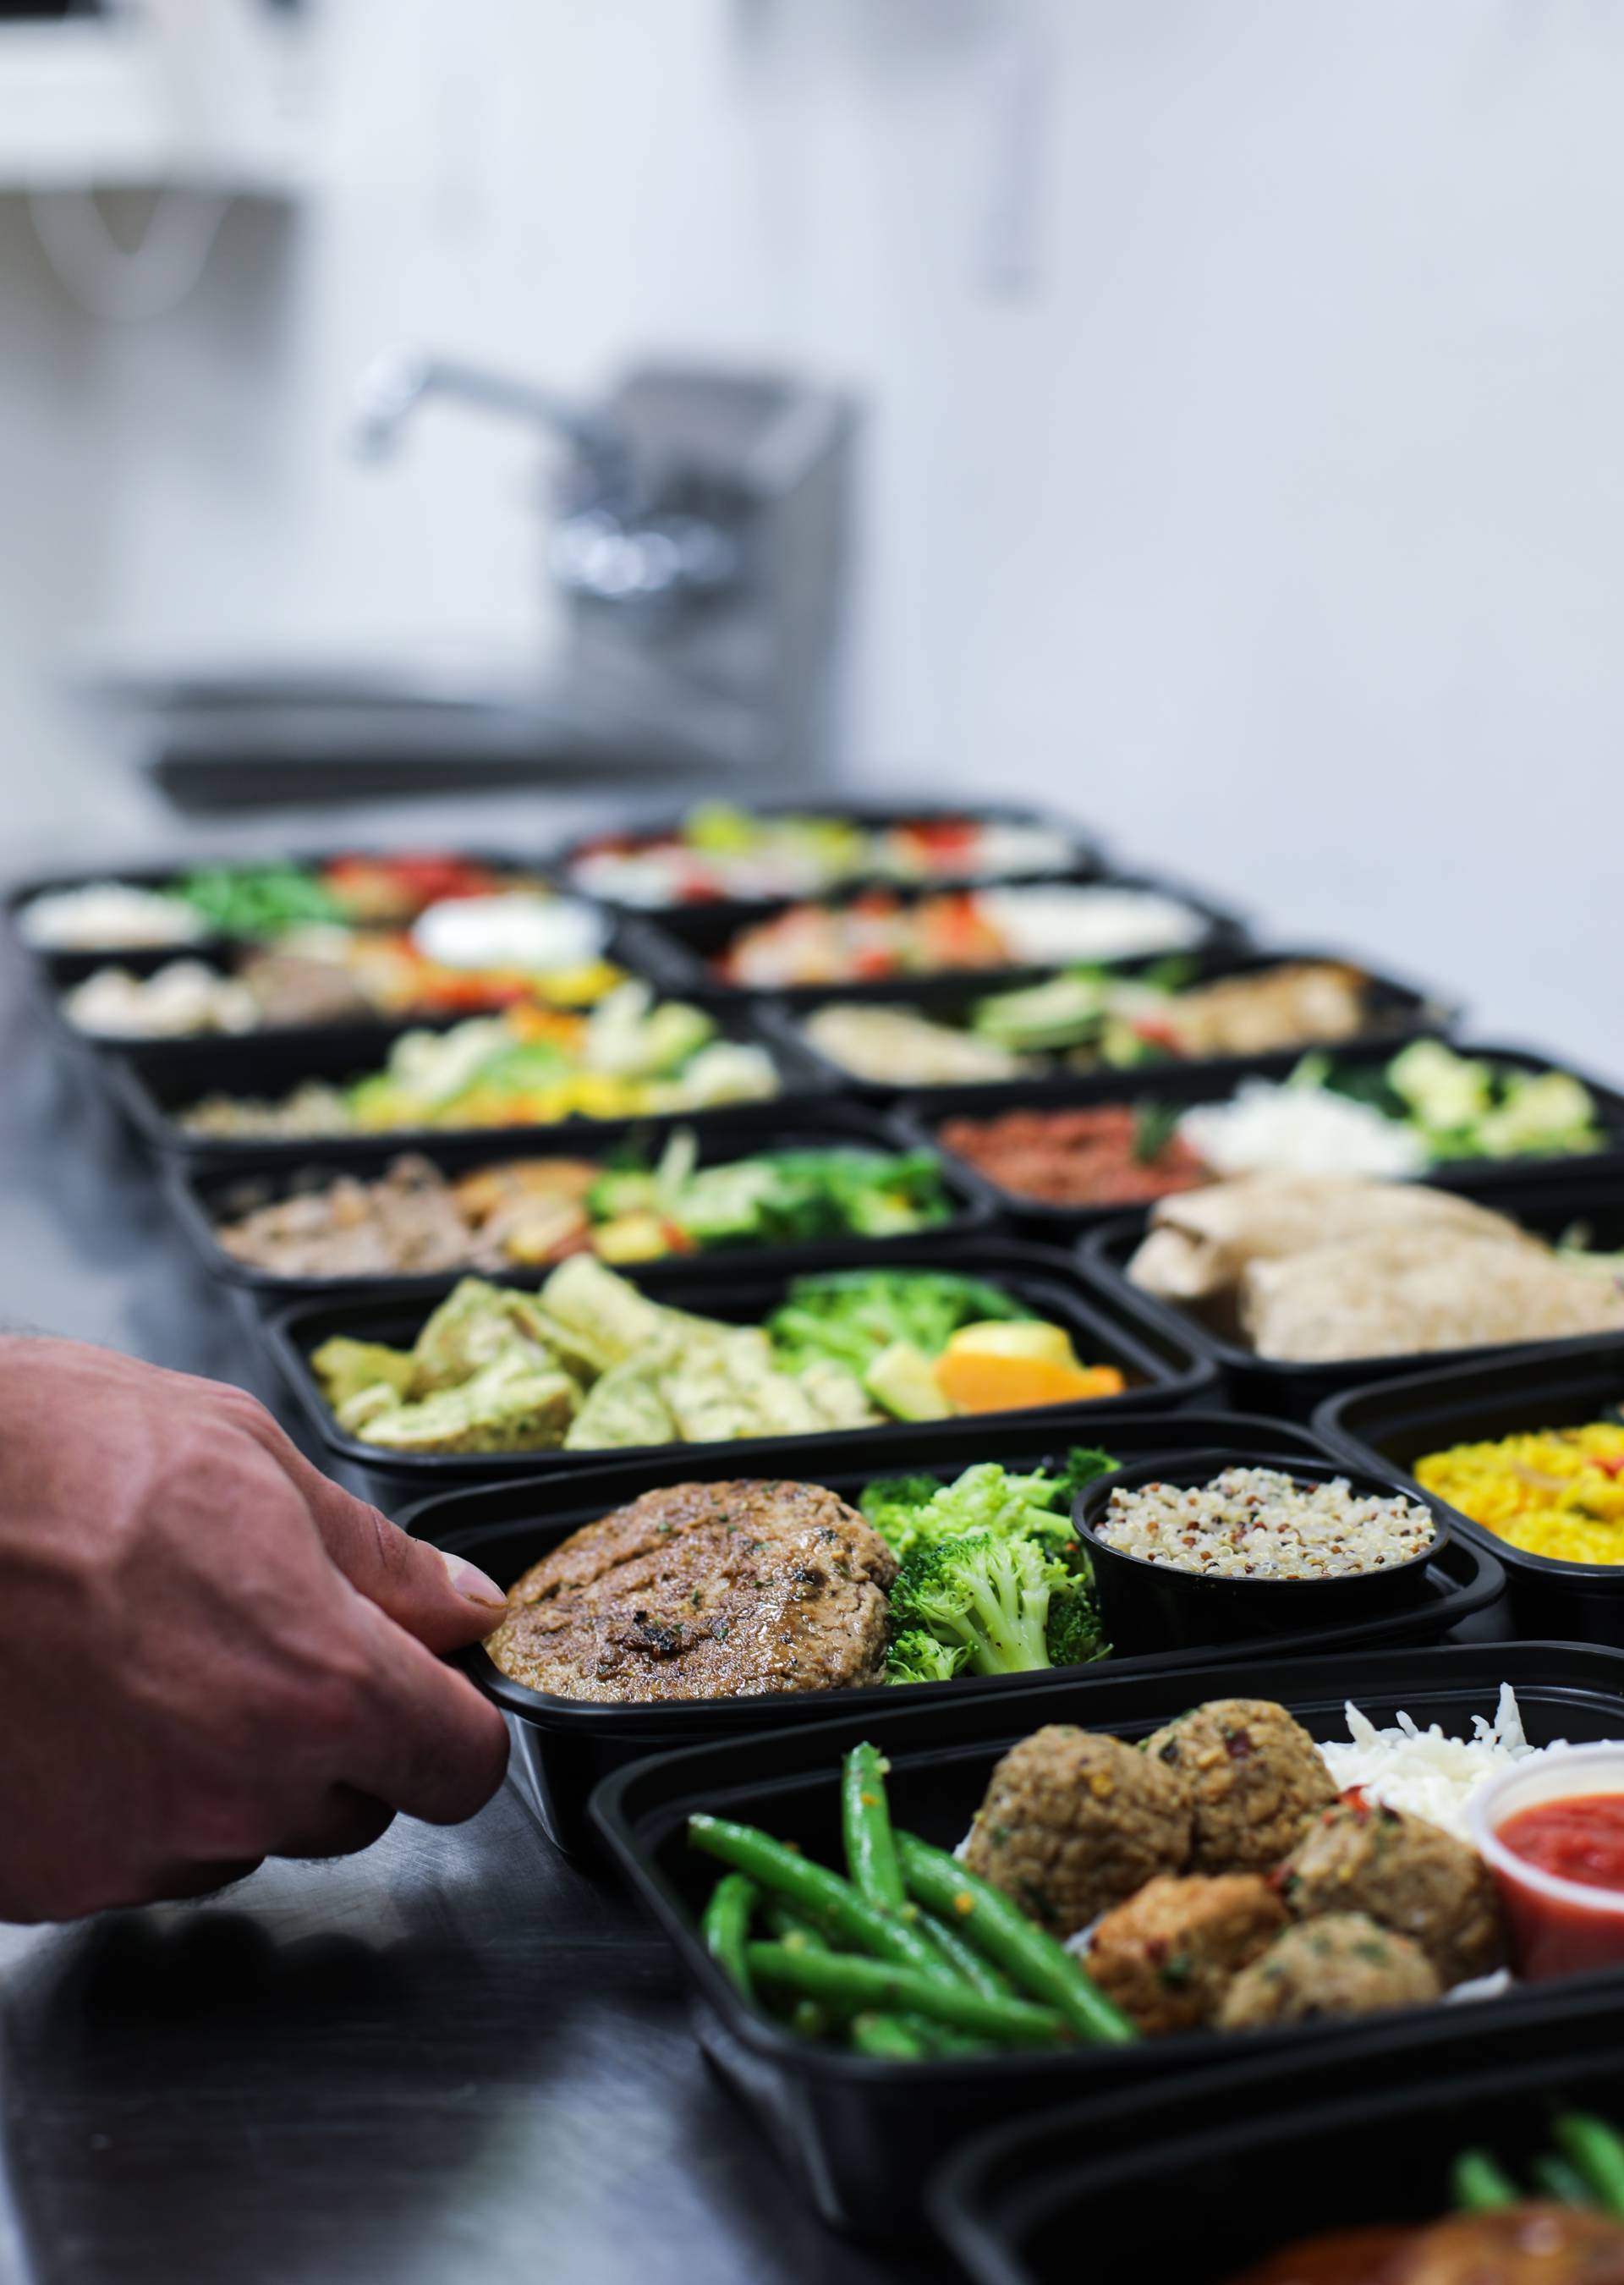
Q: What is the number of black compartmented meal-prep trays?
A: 14